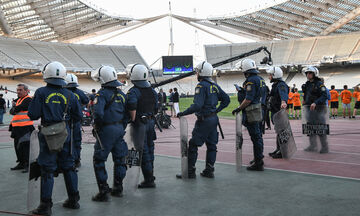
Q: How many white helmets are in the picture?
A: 8